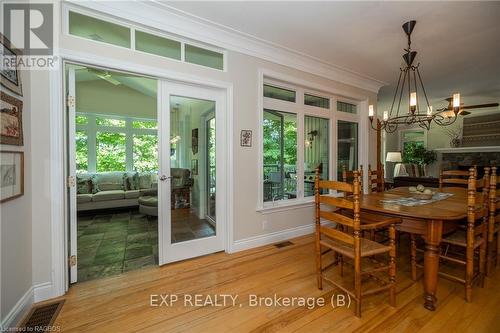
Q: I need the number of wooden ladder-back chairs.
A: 6